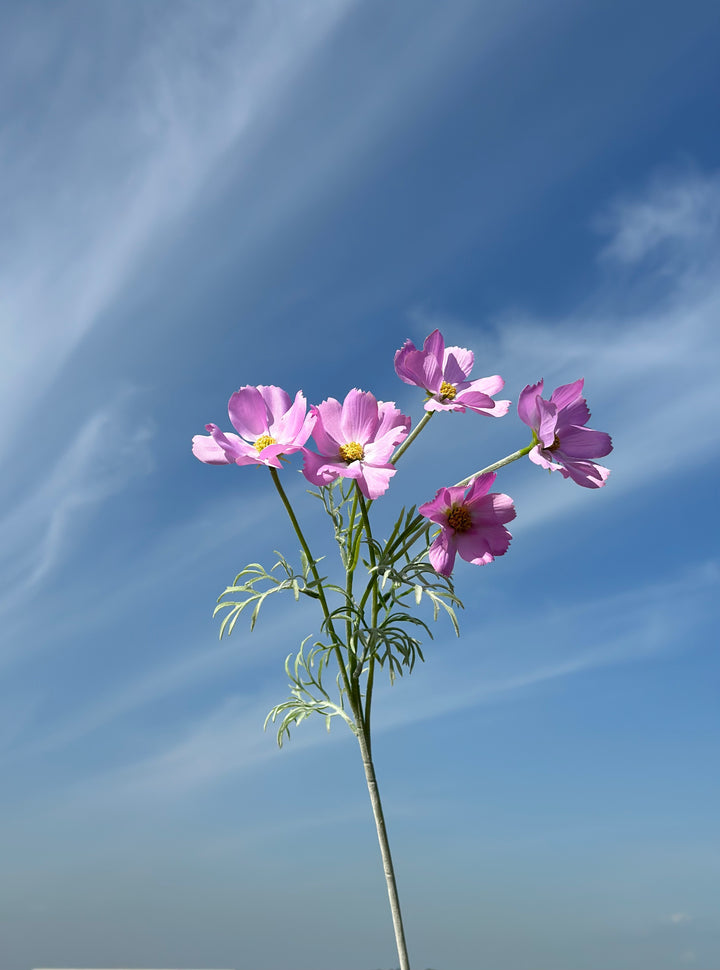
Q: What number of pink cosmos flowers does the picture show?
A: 5